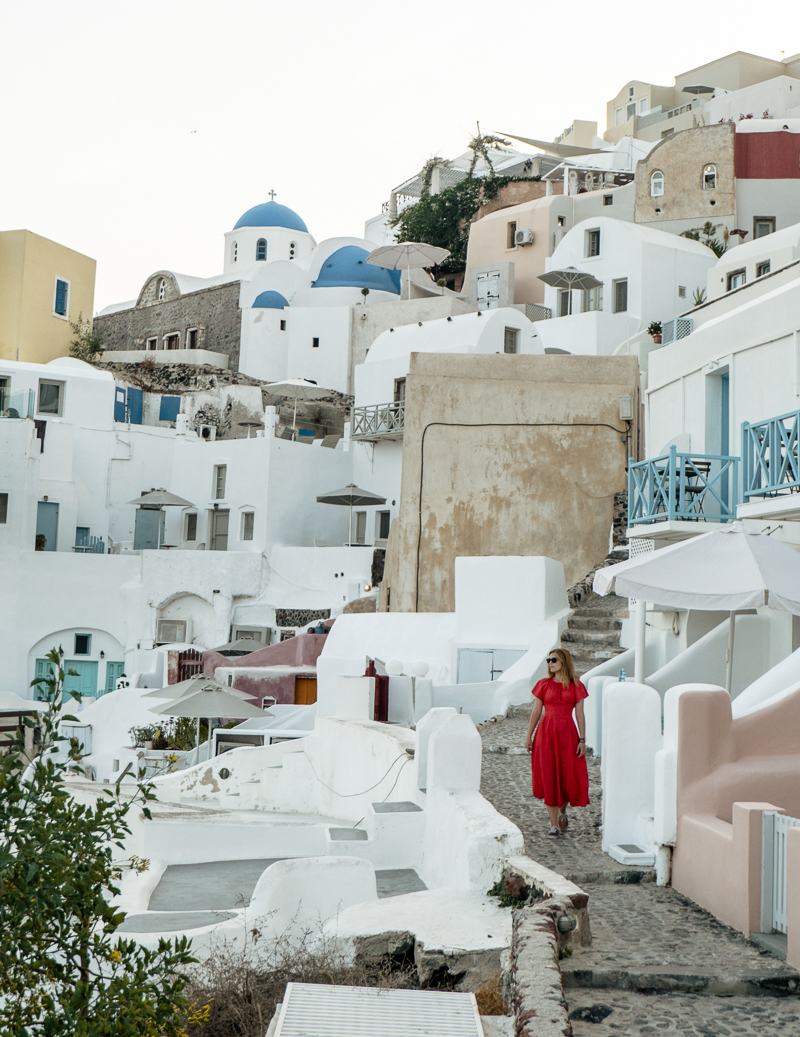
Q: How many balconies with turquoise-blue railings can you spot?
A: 2